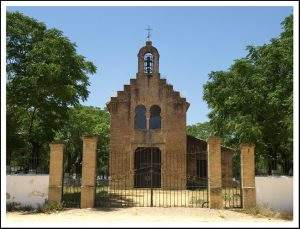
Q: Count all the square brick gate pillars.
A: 4